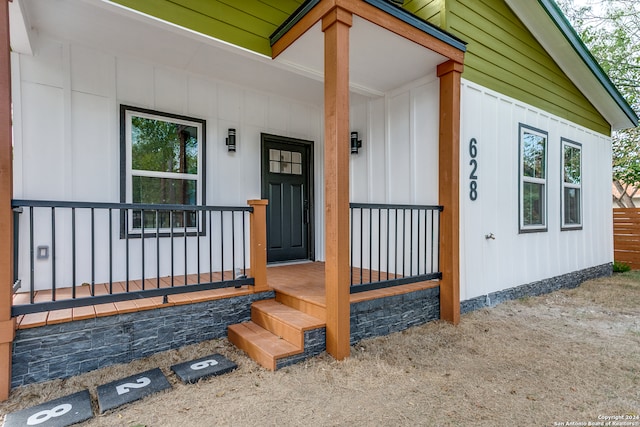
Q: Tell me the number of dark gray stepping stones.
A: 3